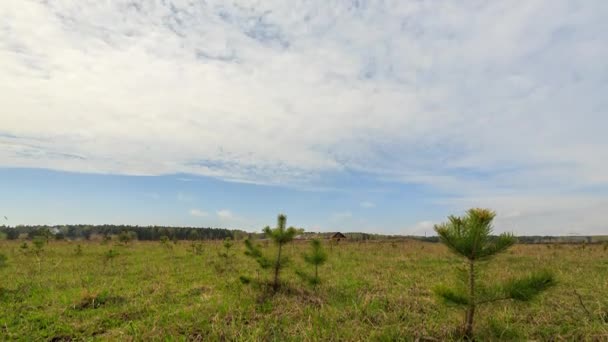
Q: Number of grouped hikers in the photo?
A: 0